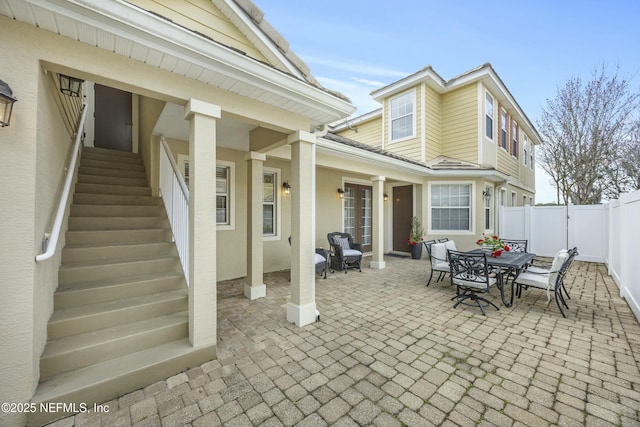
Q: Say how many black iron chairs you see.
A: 6